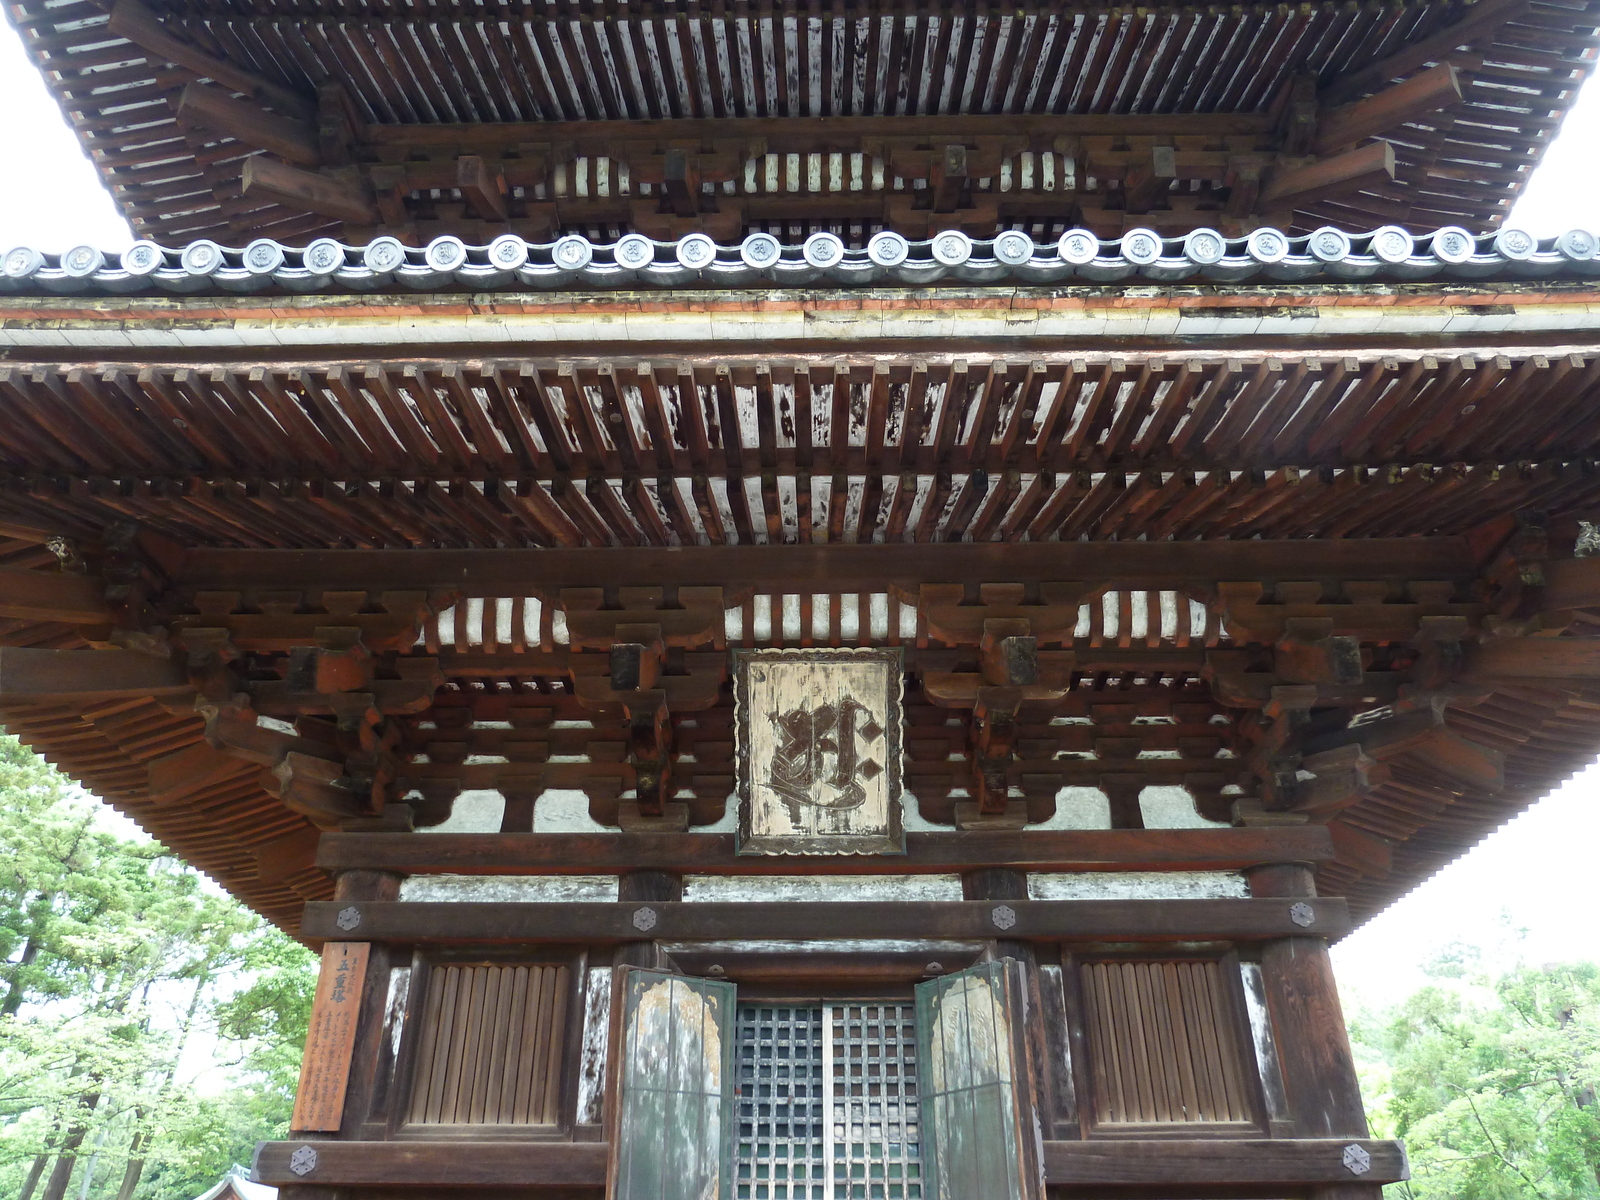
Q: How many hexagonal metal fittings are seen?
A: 6